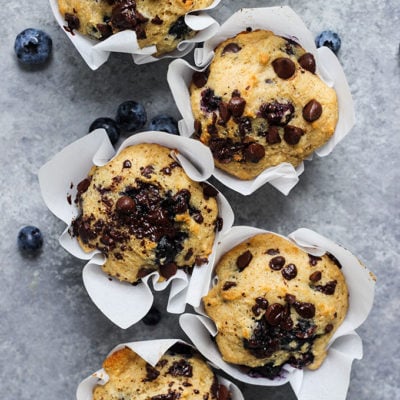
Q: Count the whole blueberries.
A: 7